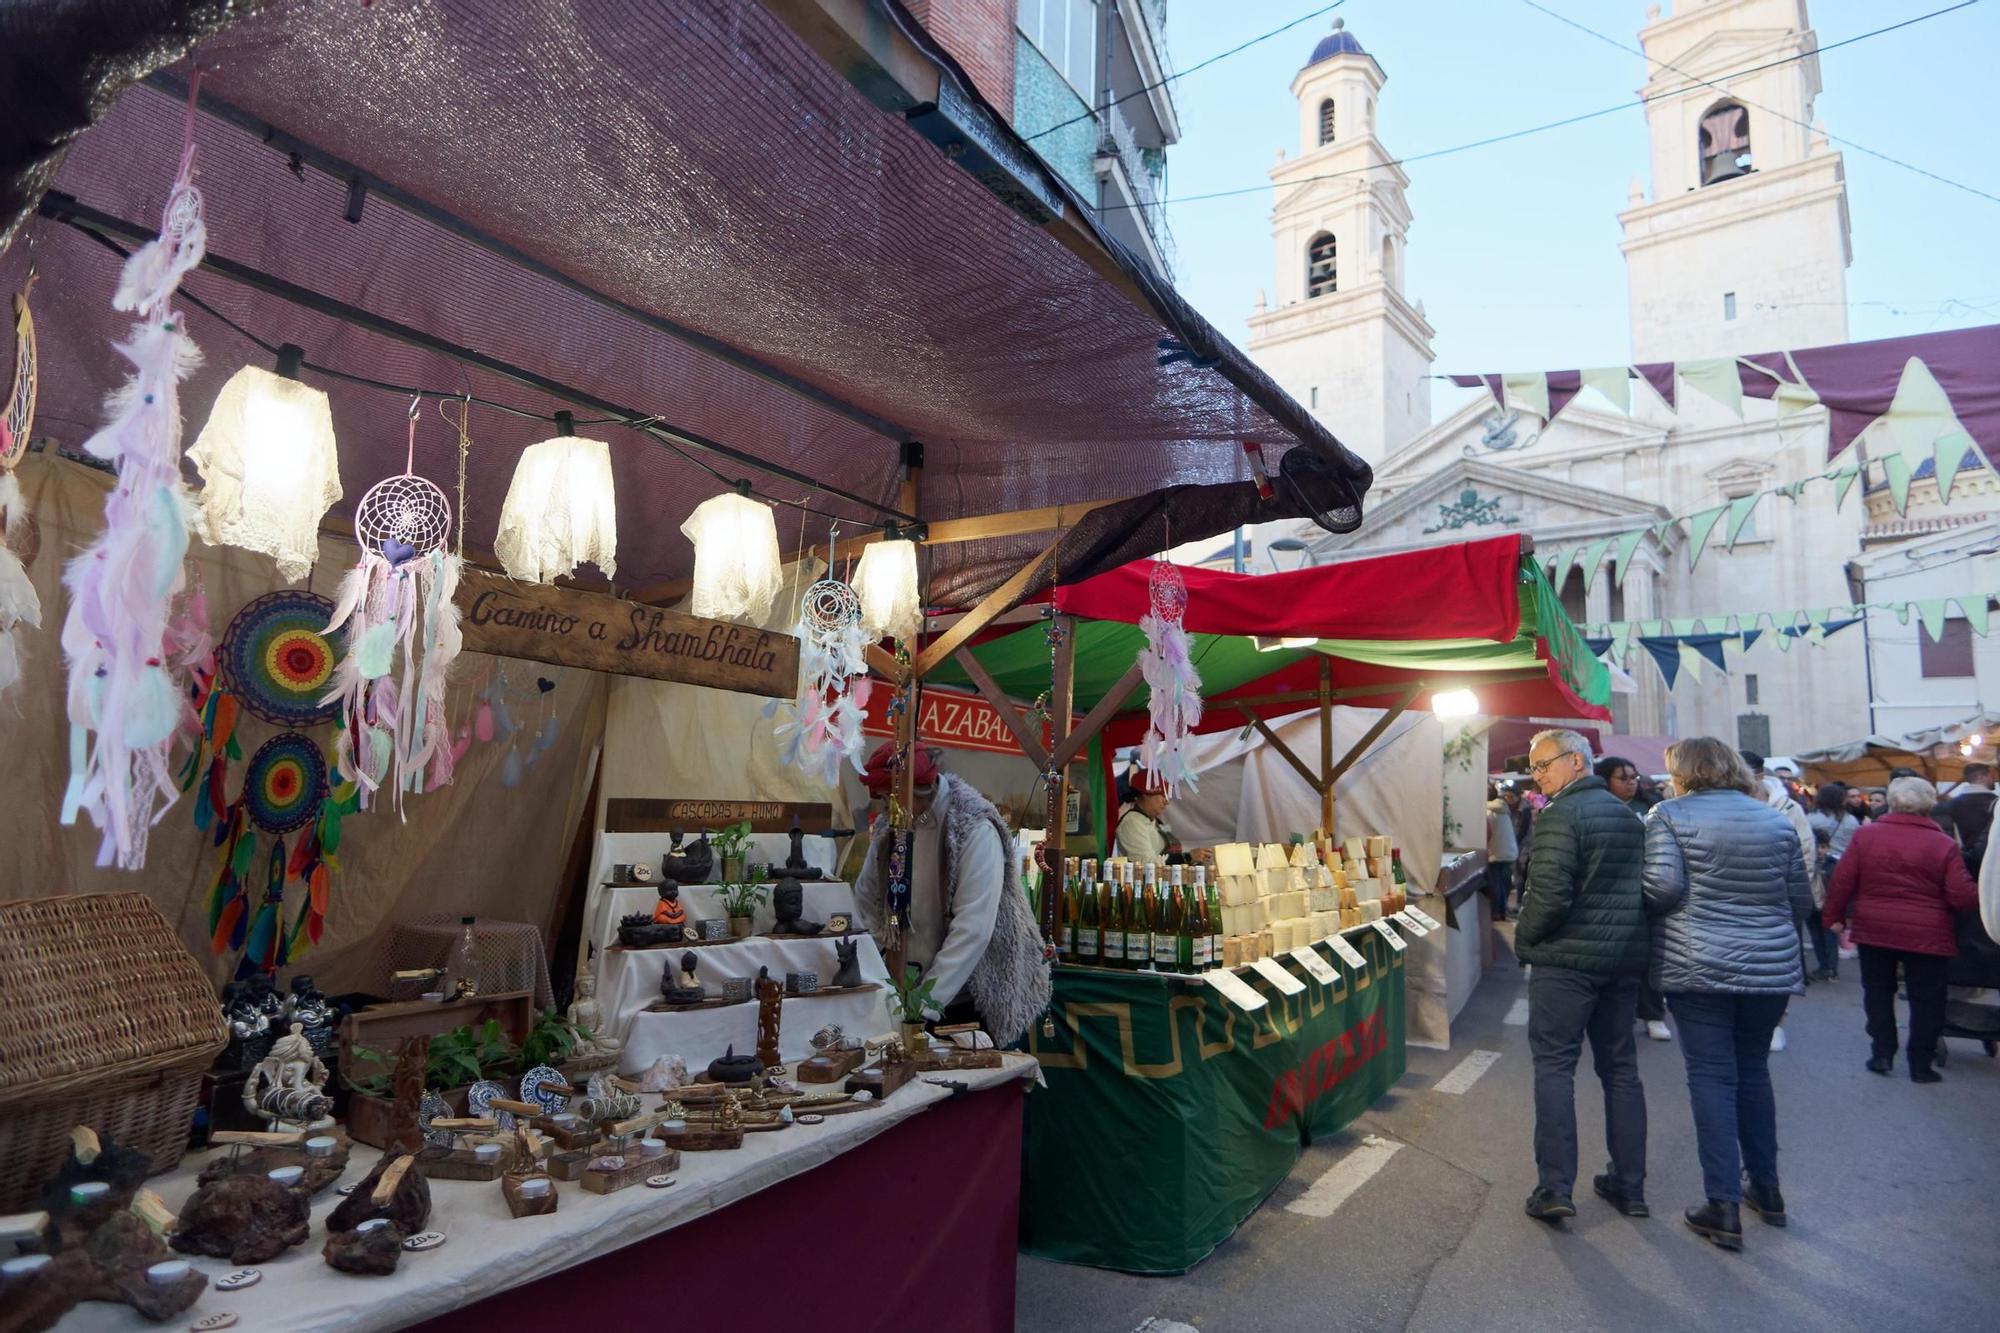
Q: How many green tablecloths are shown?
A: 1